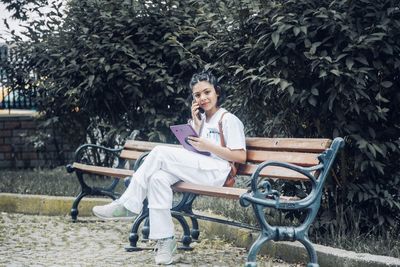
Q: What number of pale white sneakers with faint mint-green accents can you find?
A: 2